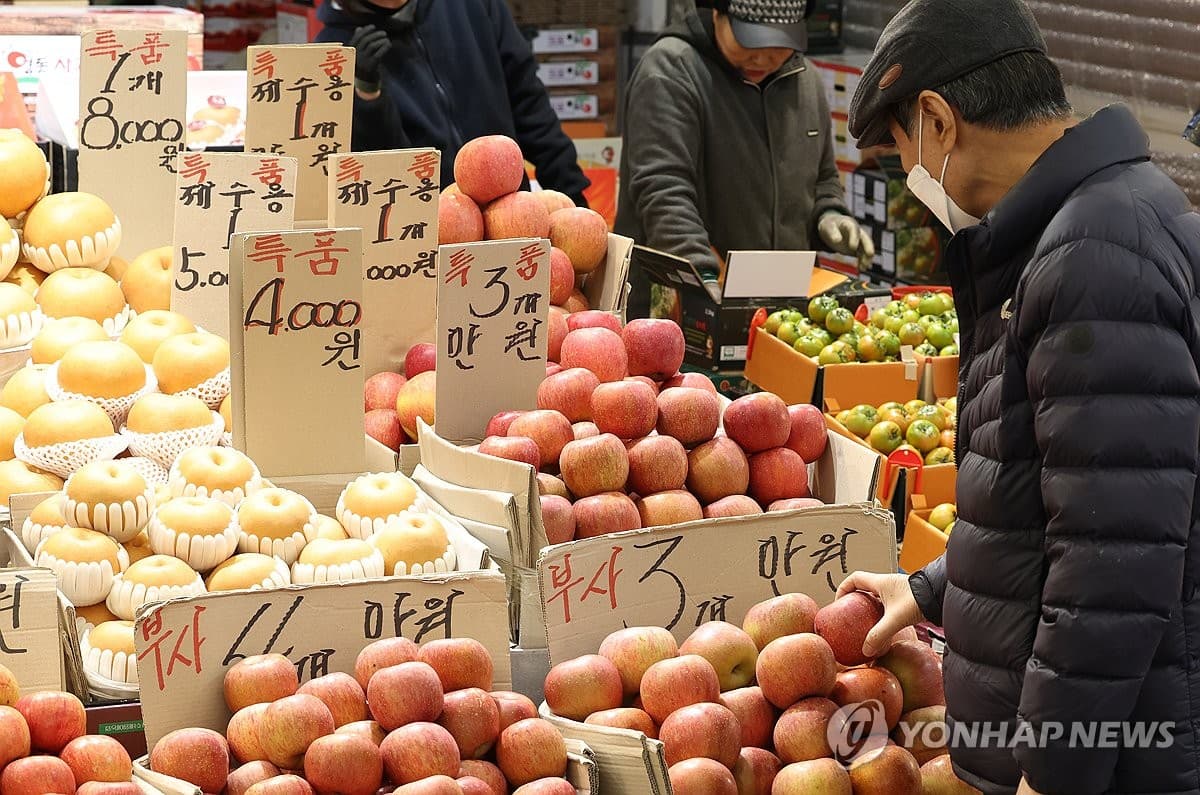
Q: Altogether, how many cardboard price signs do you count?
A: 9